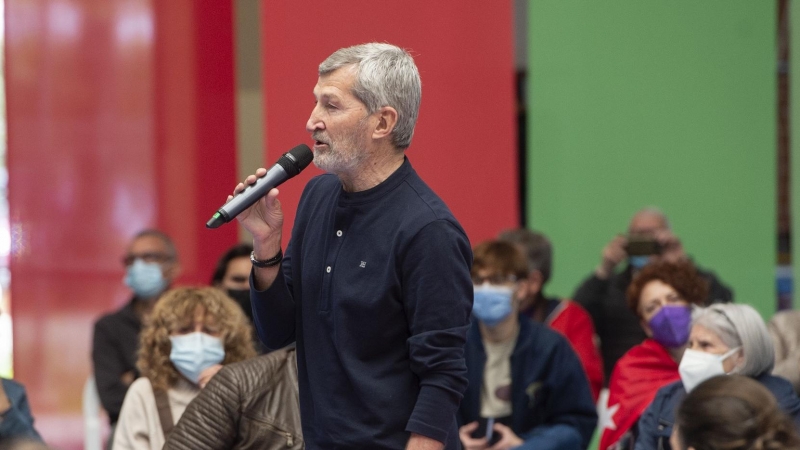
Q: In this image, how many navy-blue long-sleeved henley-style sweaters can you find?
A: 1